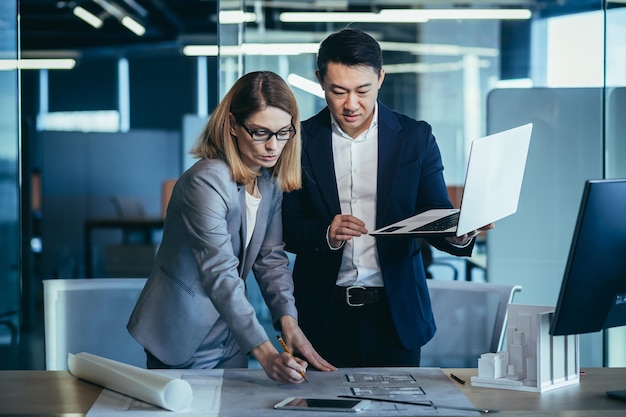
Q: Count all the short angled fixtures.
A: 2